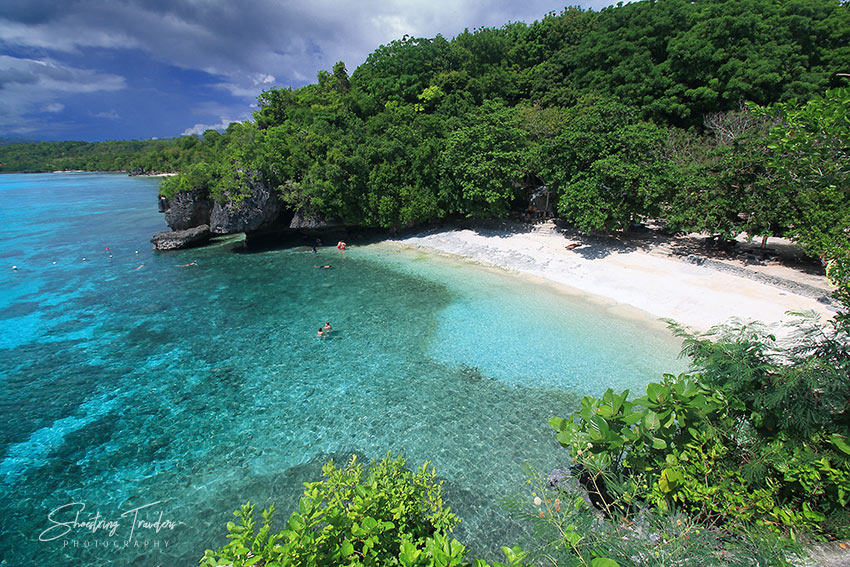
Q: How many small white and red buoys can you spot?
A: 6